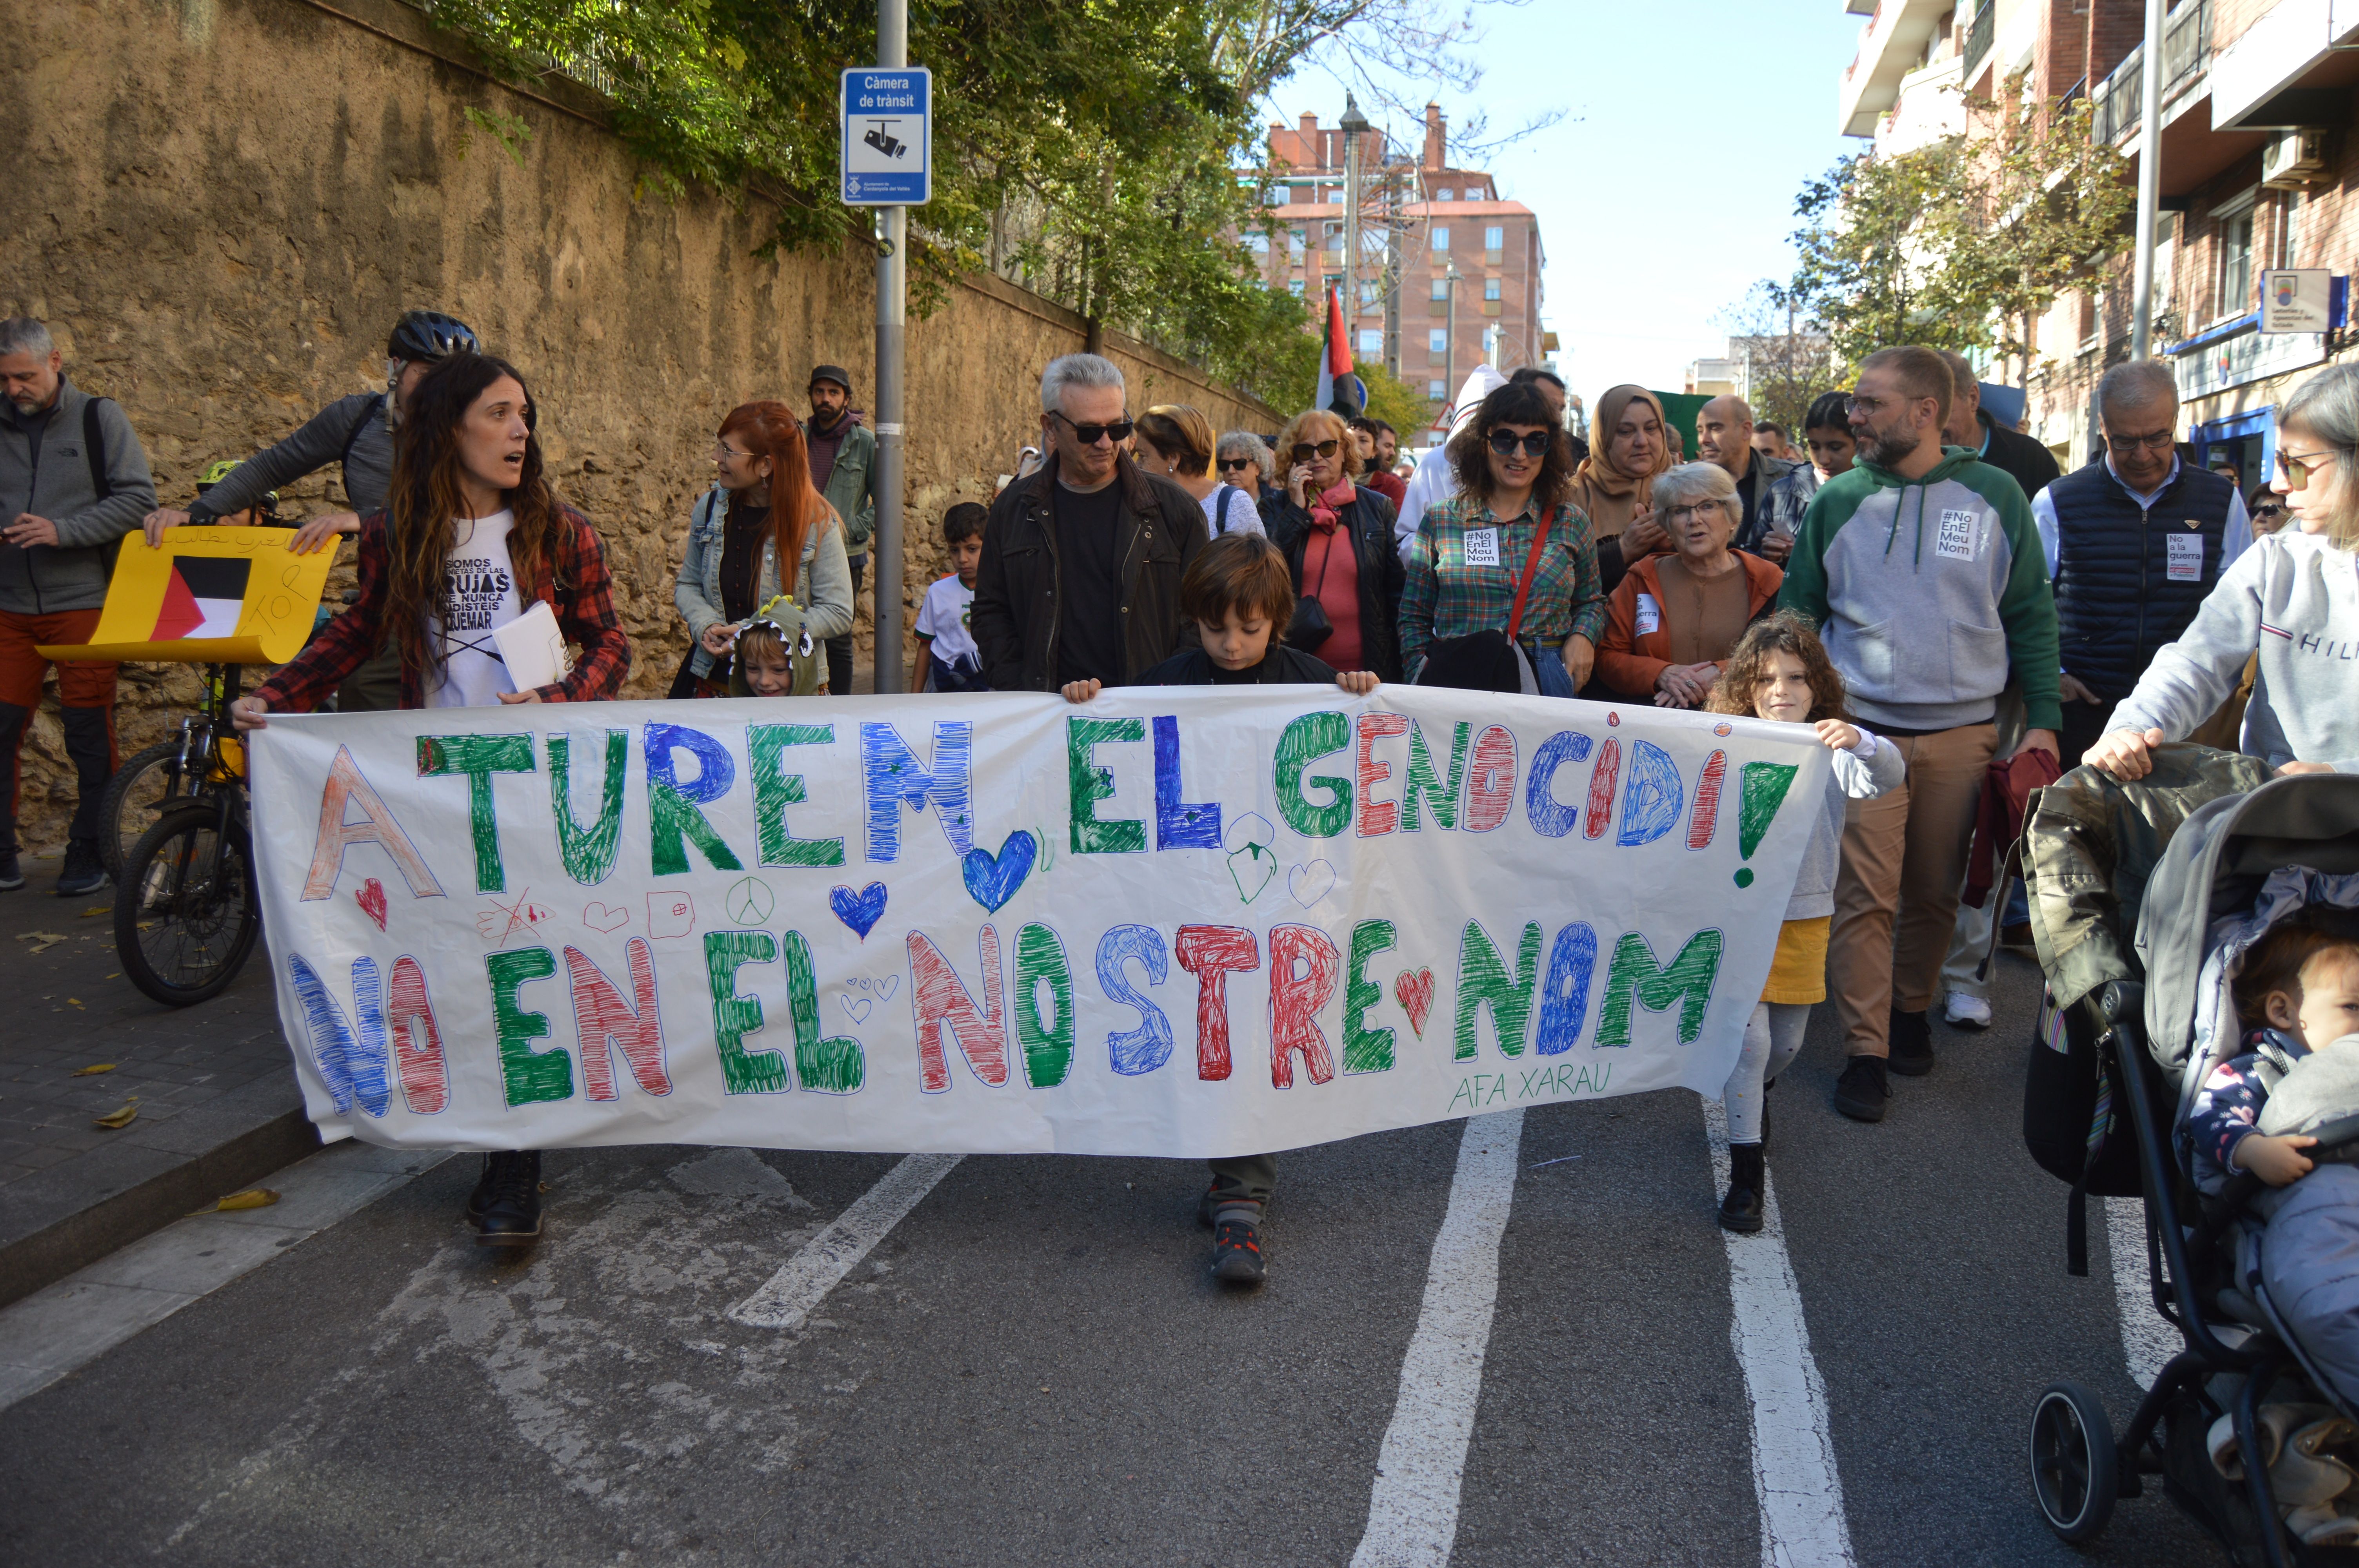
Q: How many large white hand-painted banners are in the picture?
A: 1